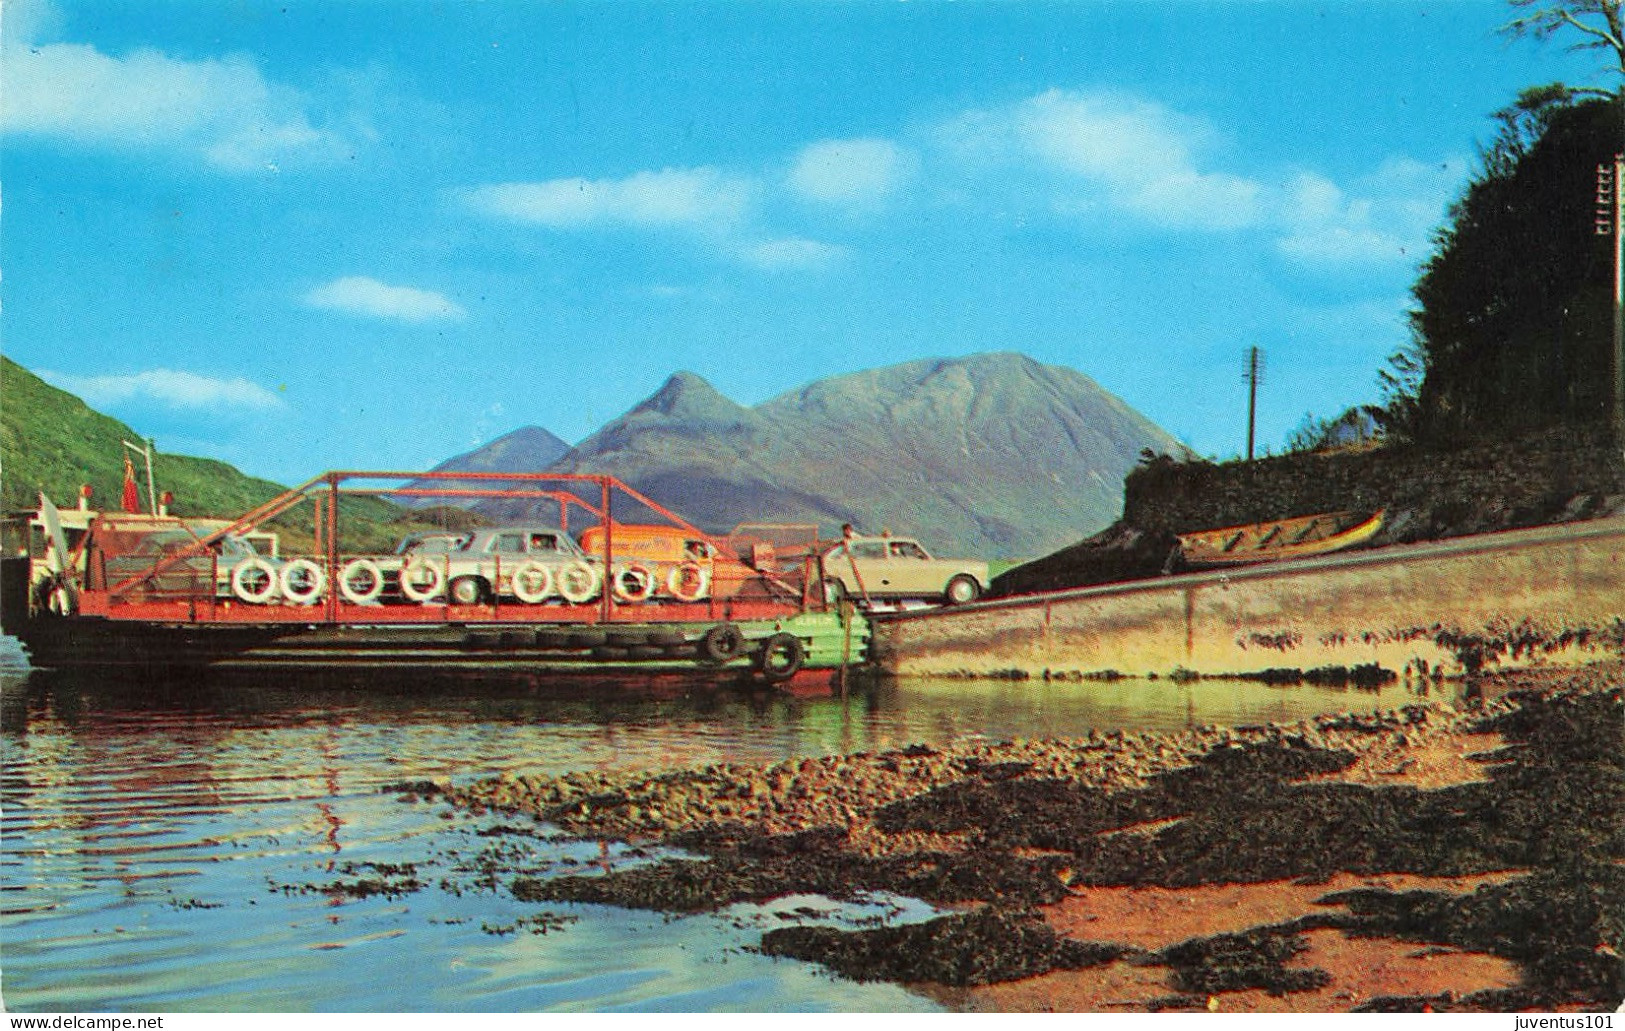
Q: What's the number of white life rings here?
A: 8